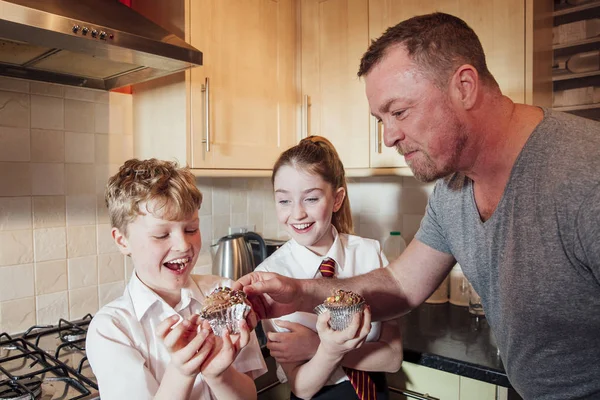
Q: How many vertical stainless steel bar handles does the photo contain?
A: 3